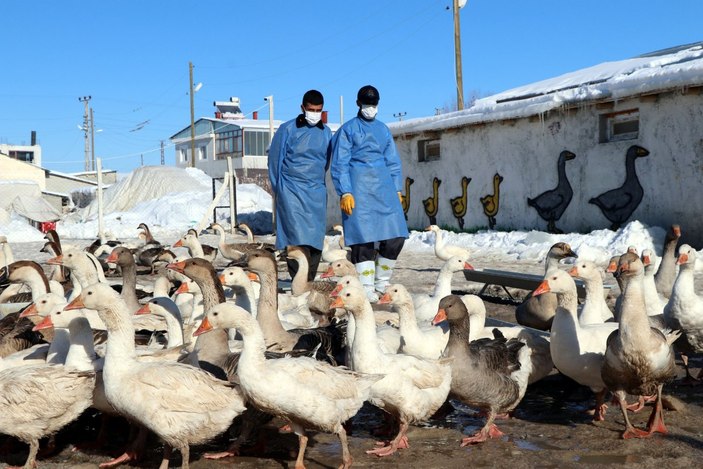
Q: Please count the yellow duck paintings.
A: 4